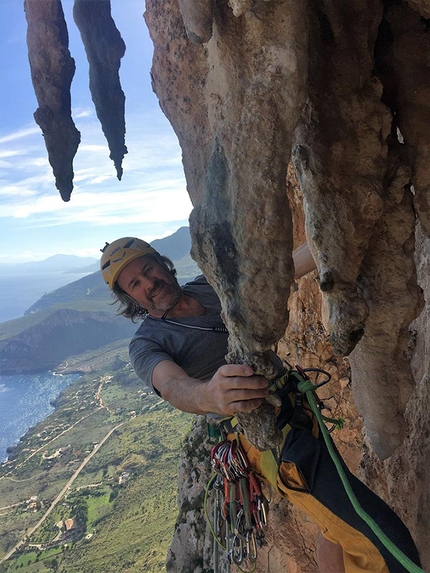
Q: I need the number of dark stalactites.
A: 2